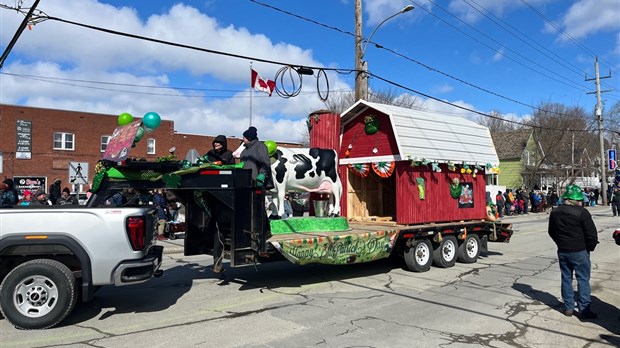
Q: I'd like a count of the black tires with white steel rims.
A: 3